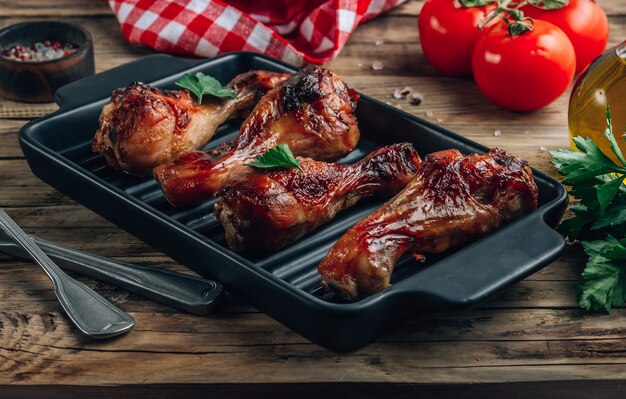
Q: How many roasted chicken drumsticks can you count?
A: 4